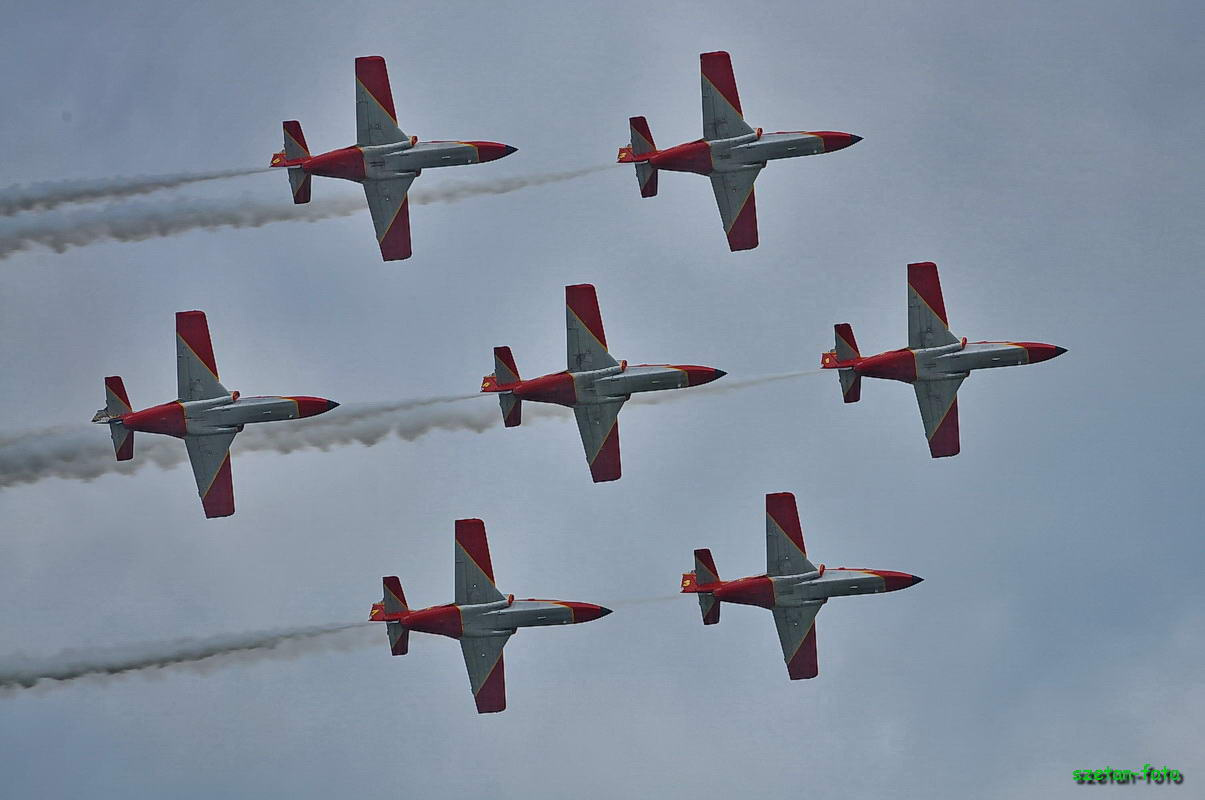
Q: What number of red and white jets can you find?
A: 7